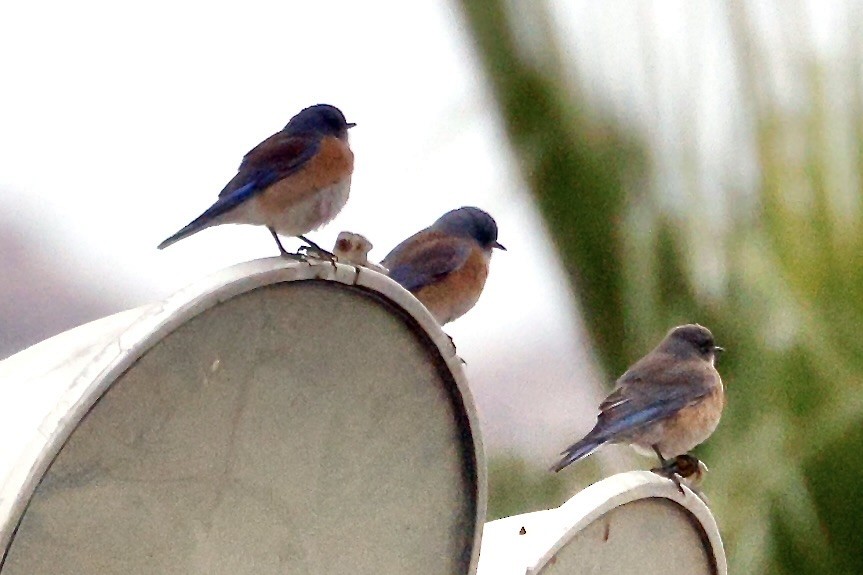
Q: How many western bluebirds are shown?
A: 3